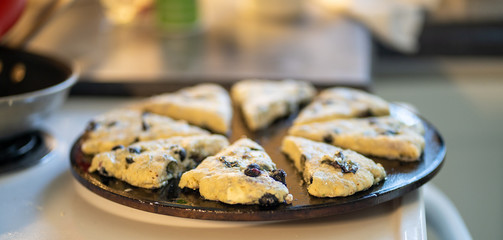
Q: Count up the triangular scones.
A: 8